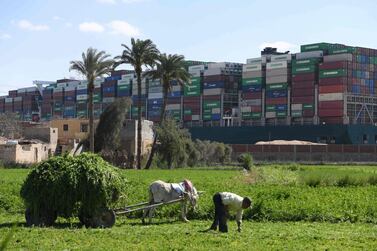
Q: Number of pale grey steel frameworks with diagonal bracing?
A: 1